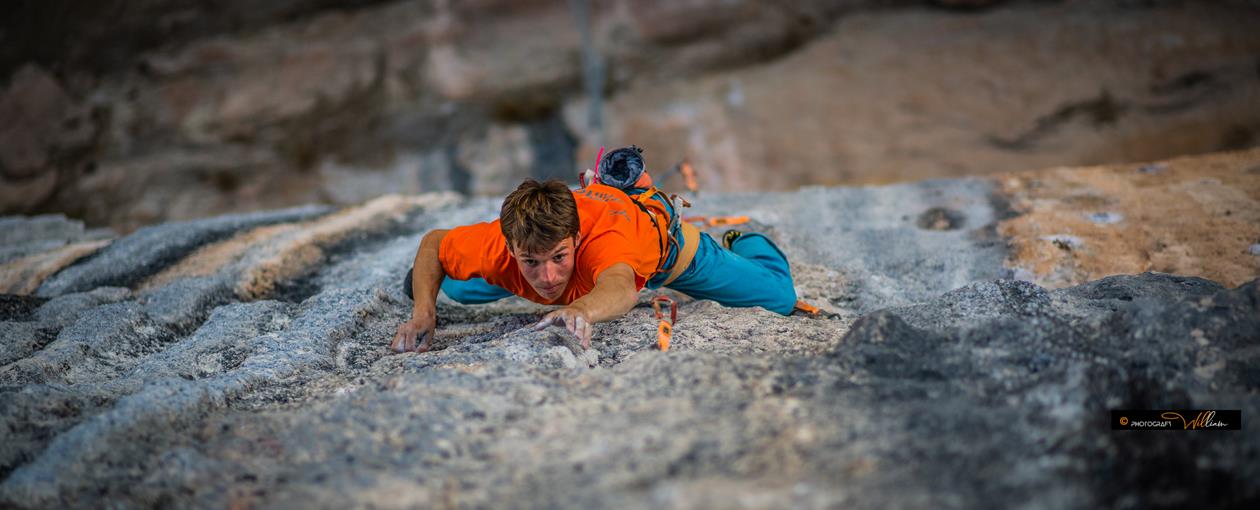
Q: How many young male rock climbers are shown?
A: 1